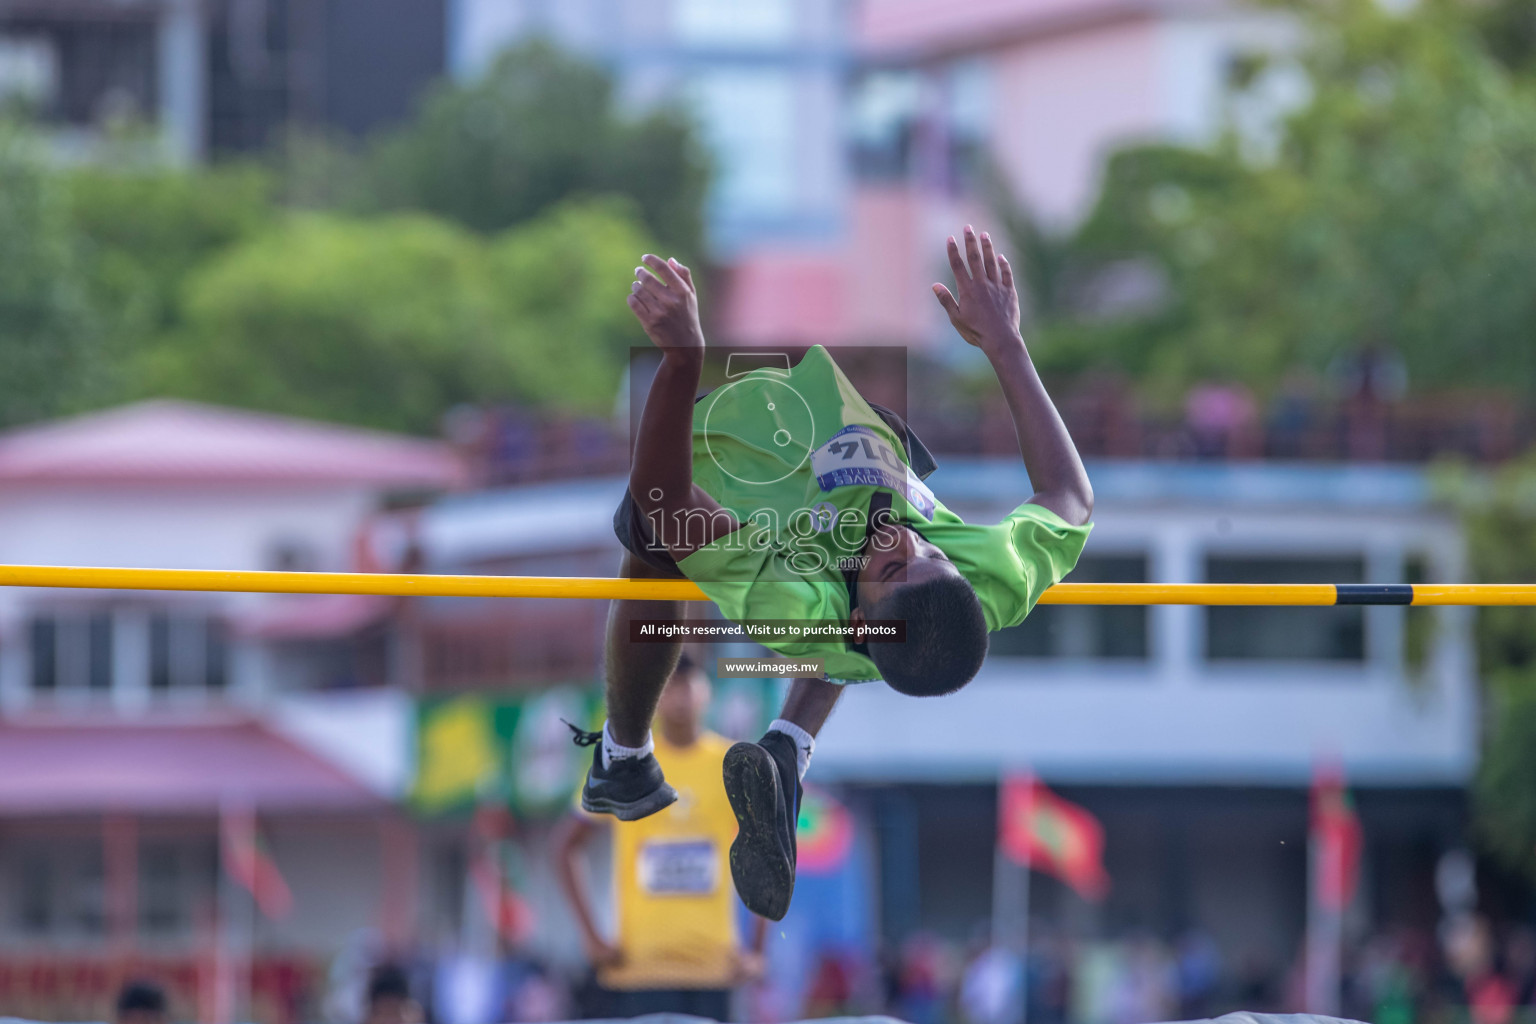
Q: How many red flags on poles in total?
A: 4